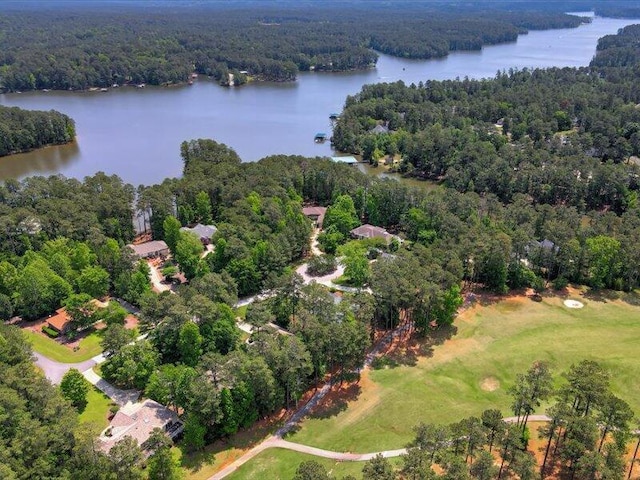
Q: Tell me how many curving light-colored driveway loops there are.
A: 1